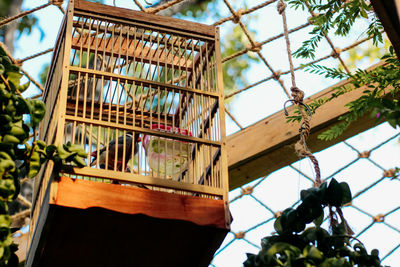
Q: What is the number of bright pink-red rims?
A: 1